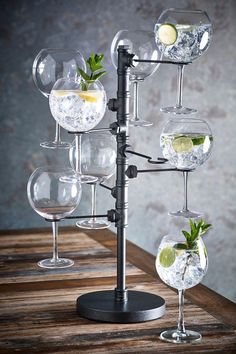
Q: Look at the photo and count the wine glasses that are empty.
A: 4